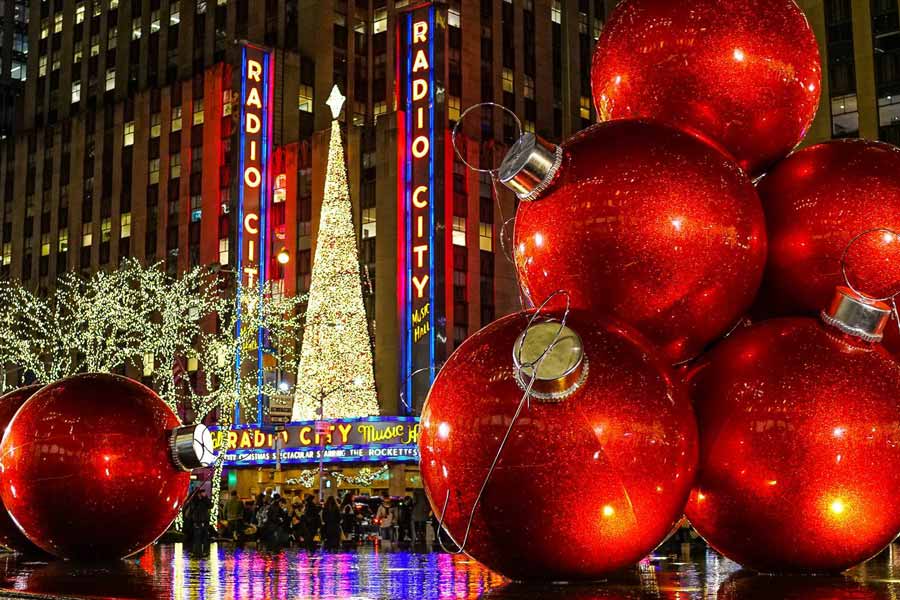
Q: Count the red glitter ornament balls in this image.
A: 7